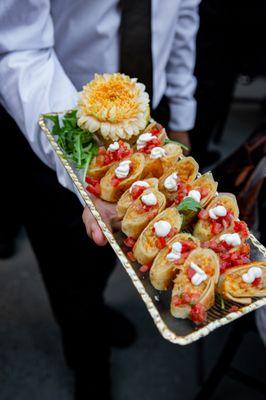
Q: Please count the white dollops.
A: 14